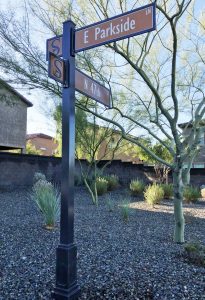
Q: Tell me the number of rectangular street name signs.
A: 2